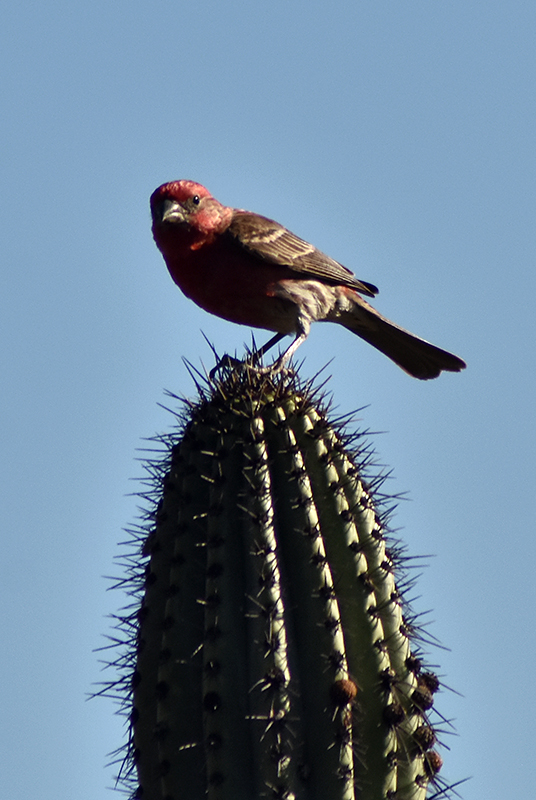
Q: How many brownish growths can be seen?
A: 6